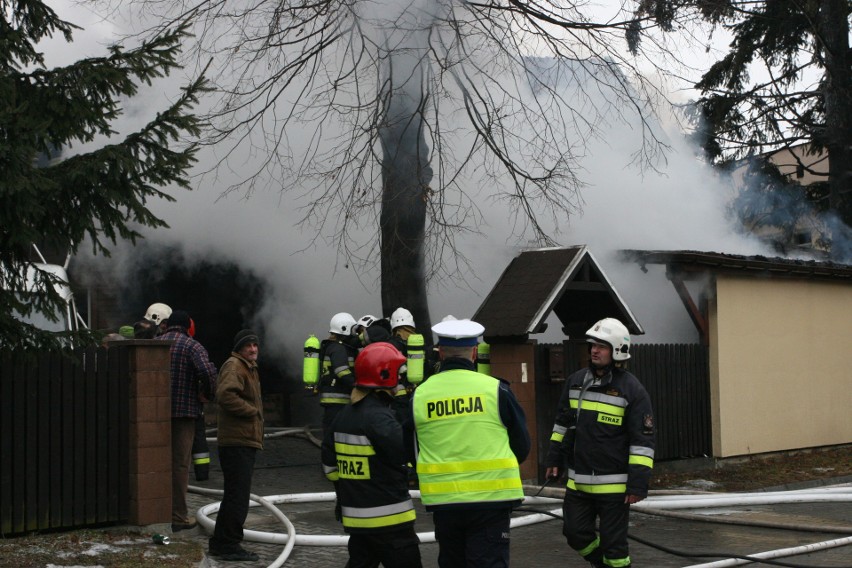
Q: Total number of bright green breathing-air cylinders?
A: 3